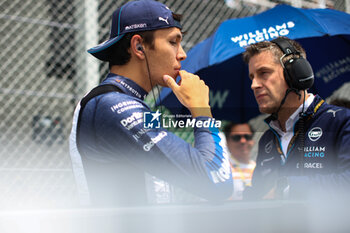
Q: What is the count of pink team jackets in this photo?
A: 0